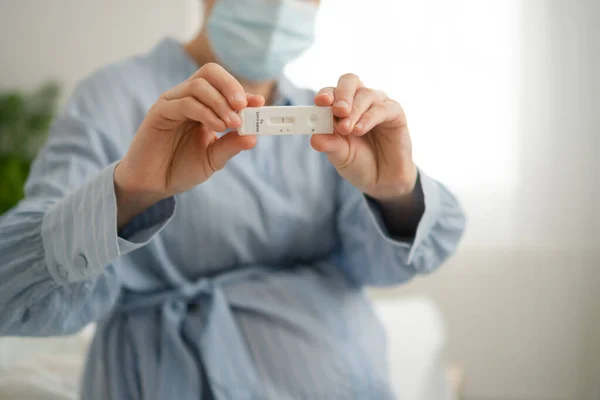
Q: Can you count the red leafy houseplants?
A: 0